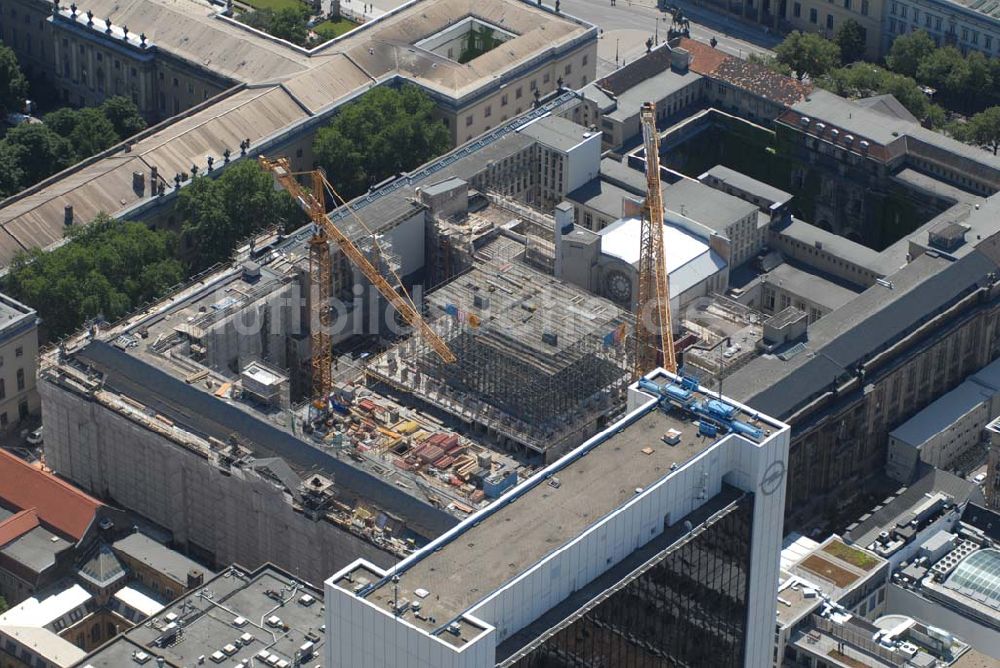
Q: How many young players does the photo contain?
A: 0